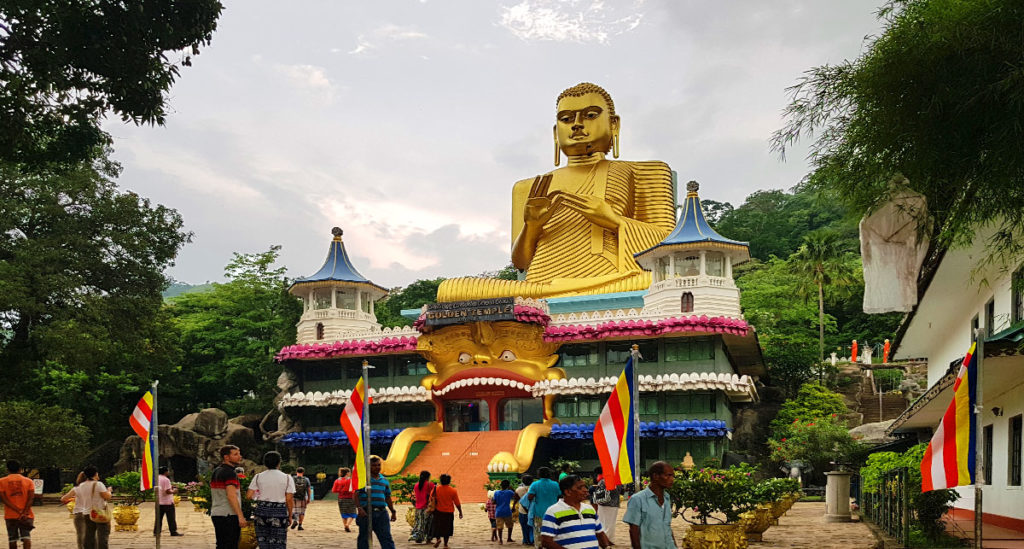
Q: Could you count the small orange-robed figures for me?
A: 2